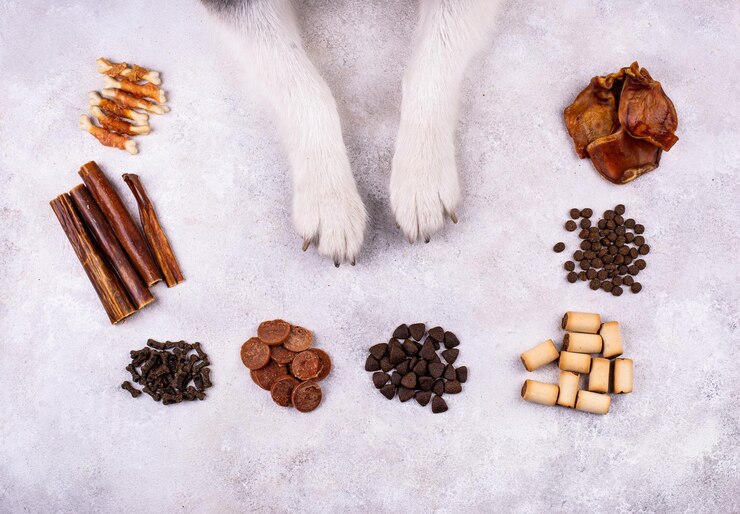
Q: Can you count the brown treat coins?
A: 9